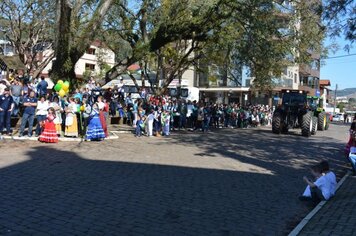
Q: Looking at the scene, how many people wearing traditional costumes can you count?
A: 5